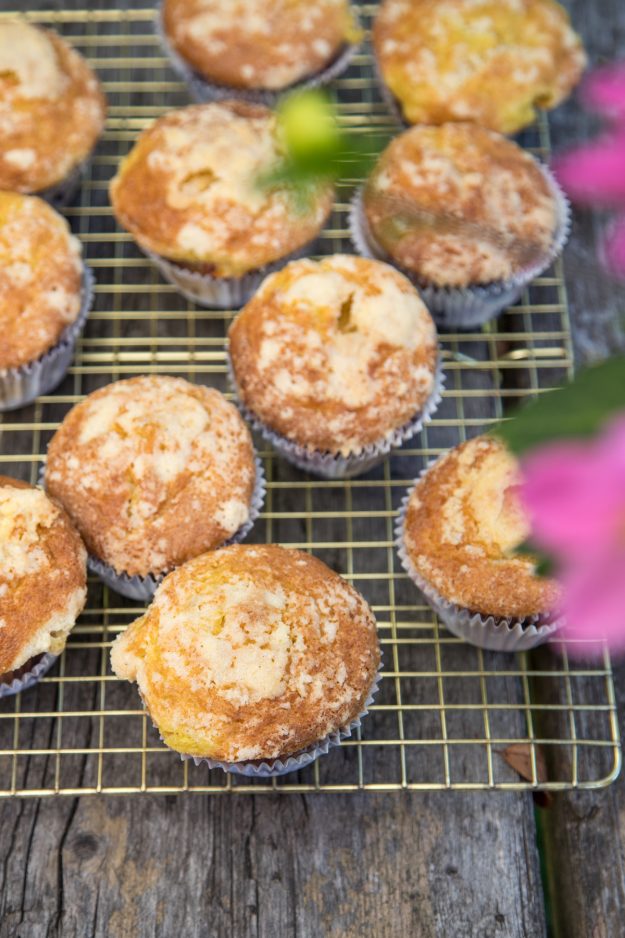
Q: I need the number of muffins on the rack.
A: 11